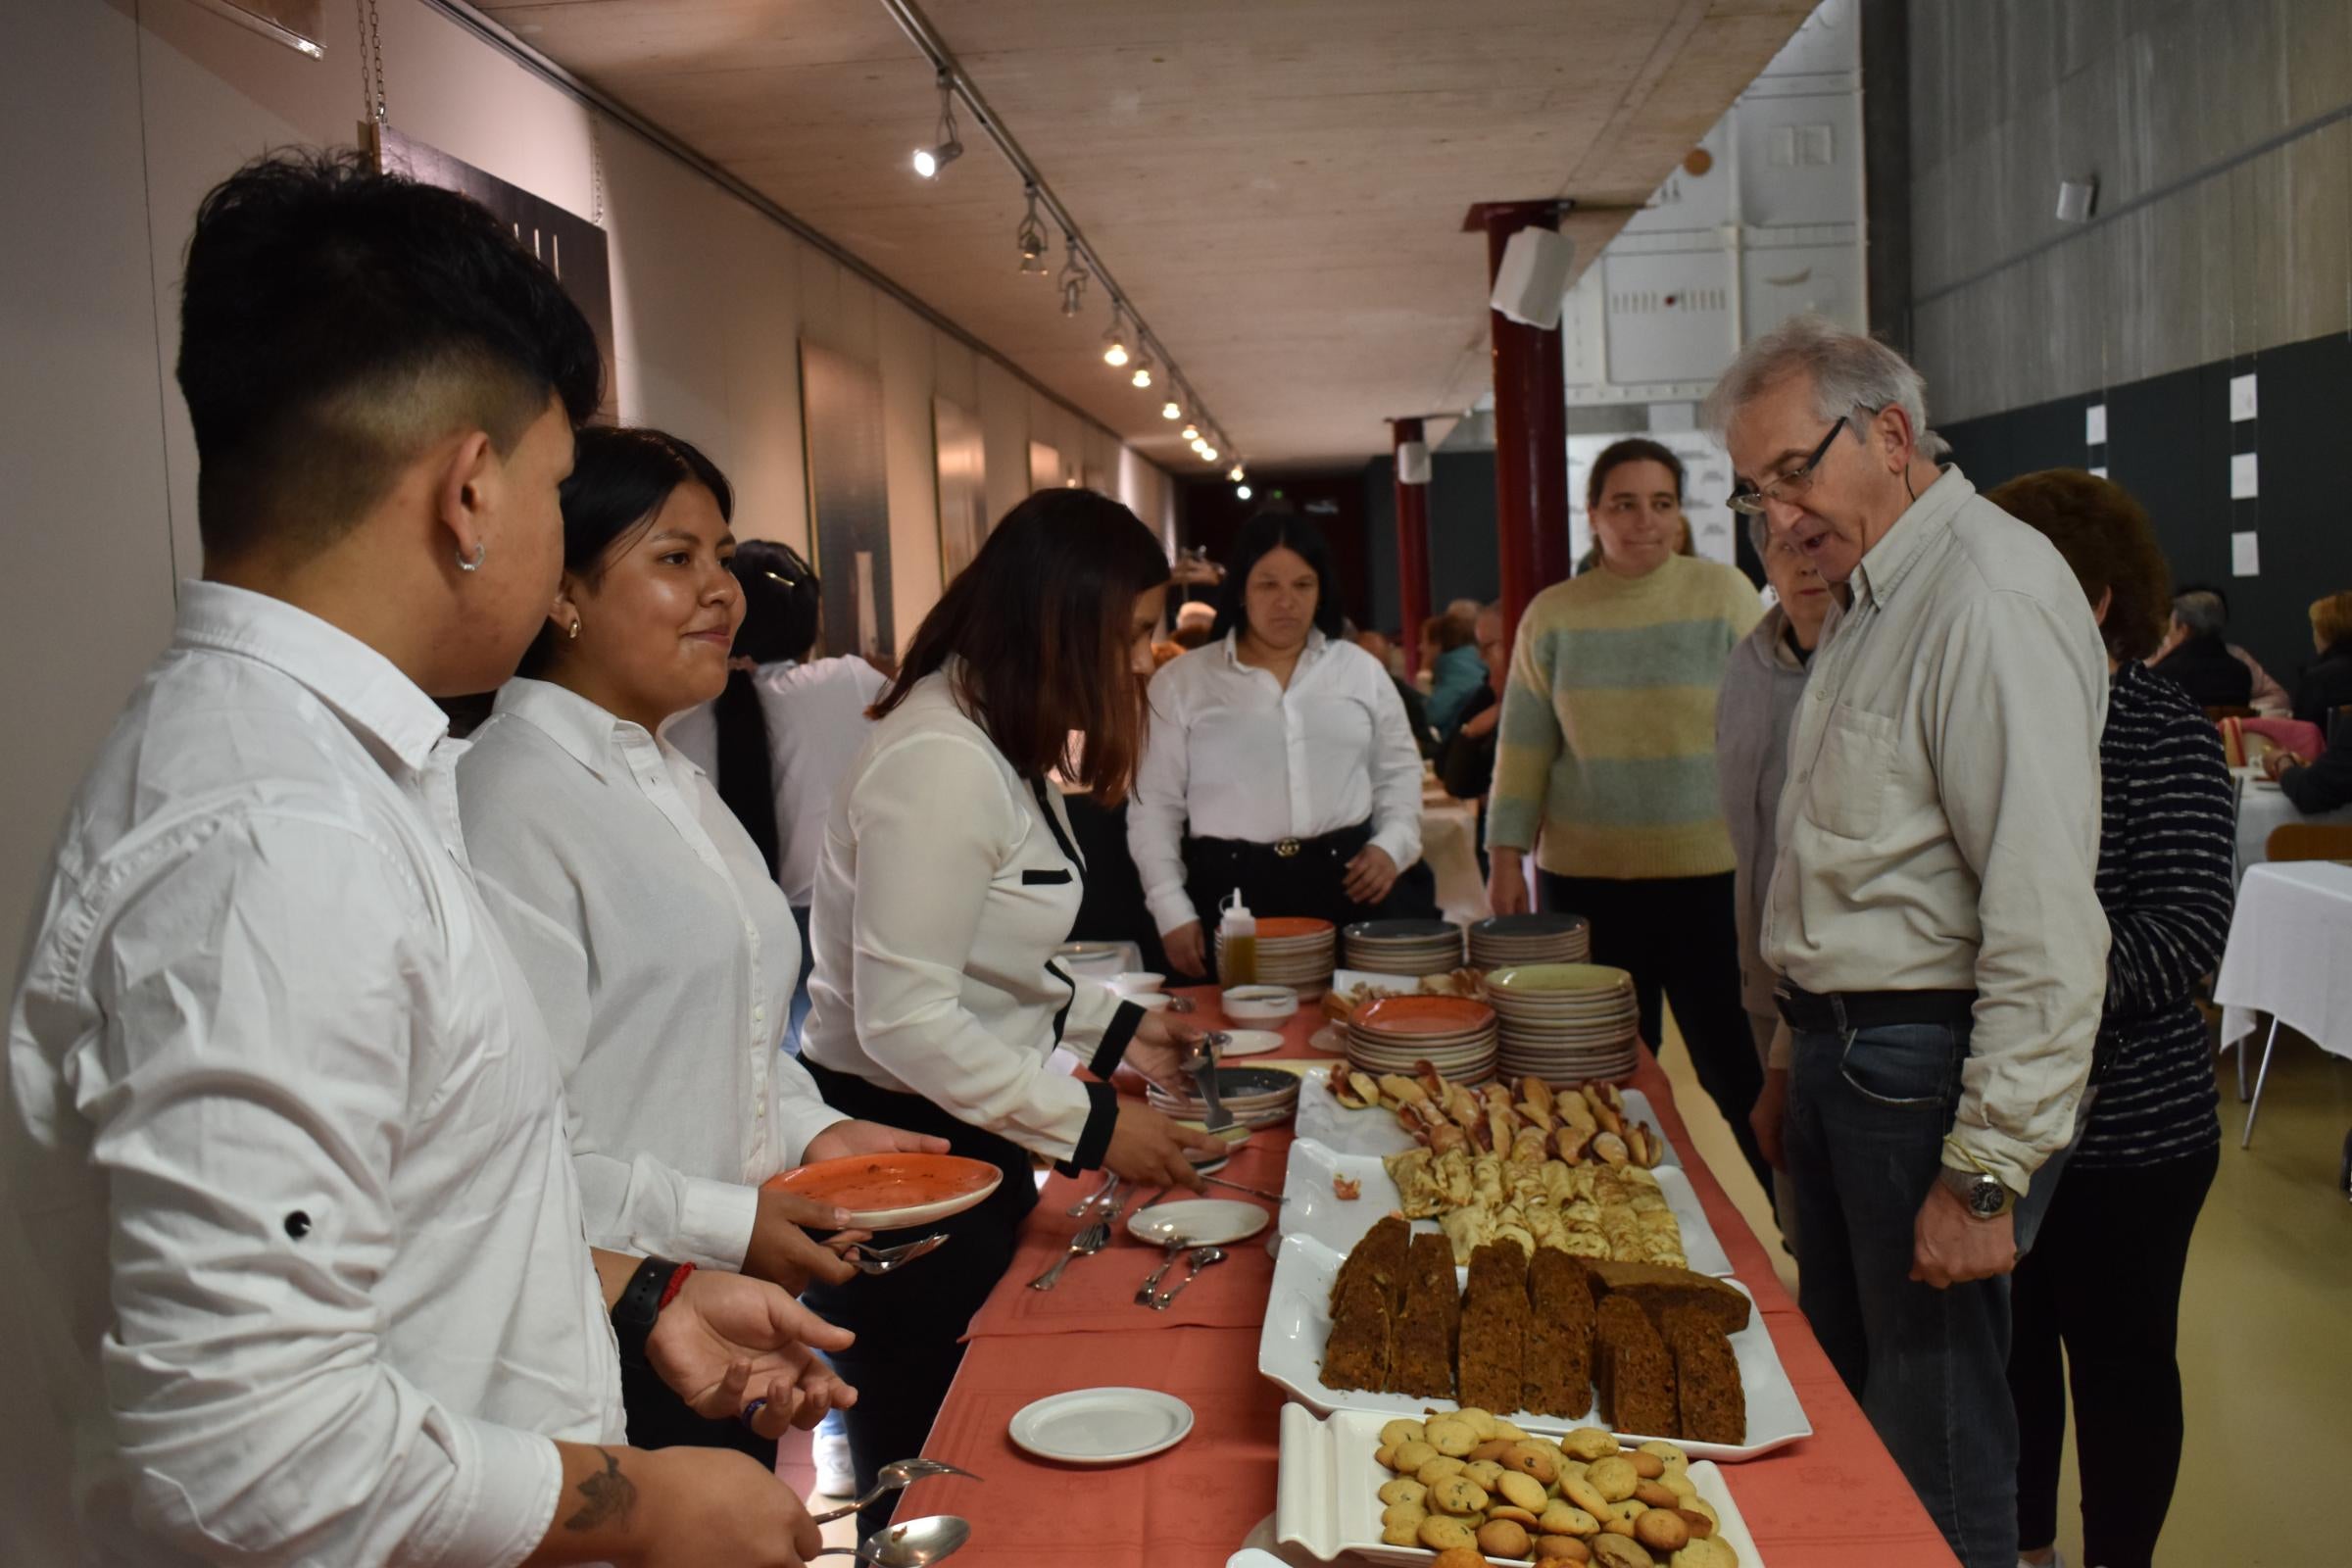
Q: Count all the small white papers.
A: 5